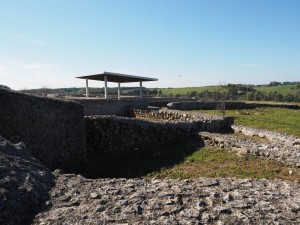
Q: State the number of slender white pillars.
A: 4